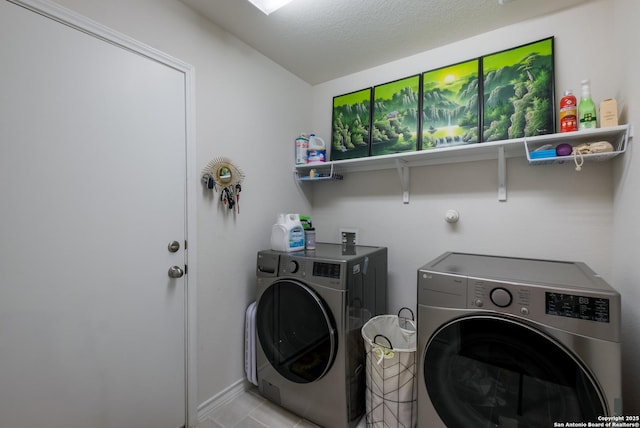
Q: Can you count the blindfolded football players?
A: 0